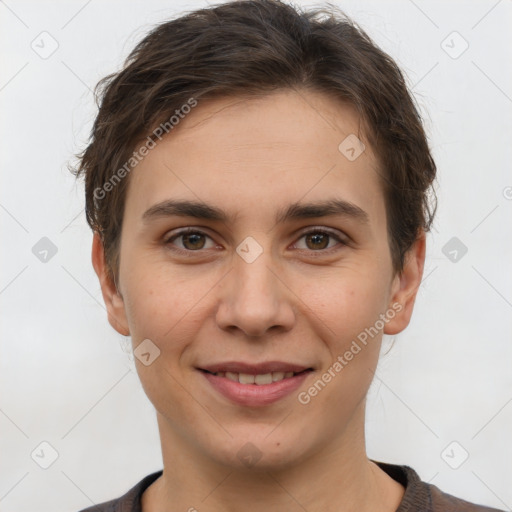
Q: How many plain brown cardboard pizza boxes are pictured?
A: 0